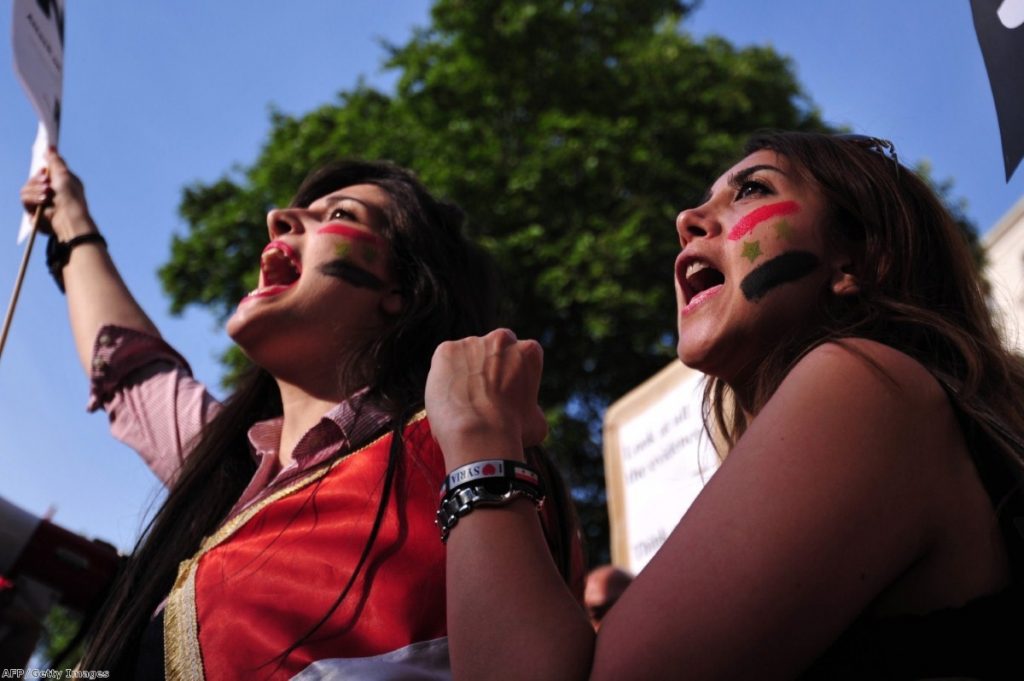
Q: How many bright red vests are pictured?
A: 1